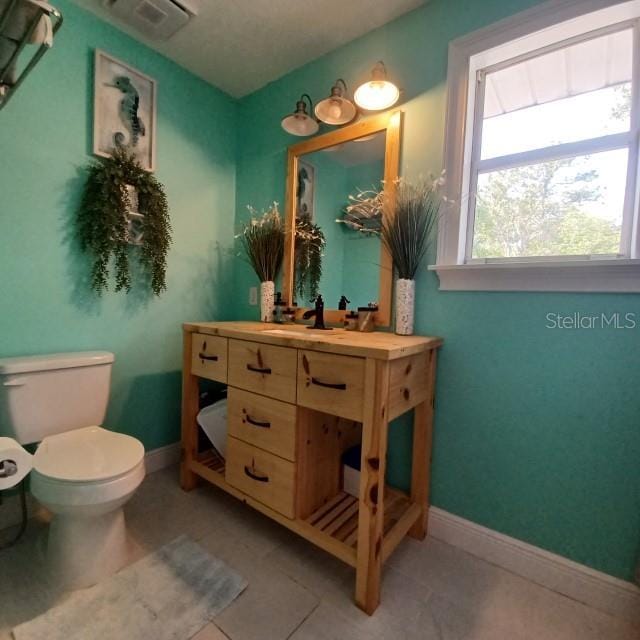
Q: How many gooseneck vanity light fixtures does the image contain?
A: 3